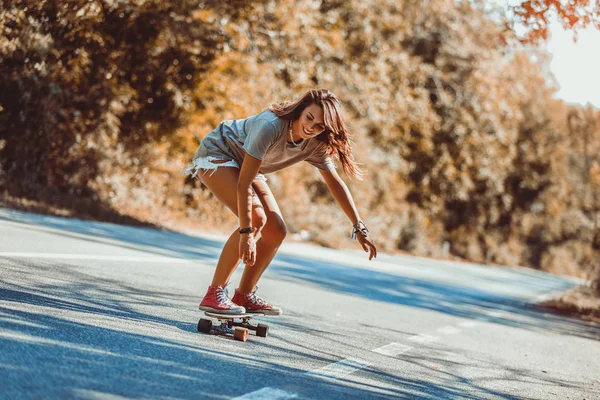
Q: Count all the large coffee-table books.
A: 0